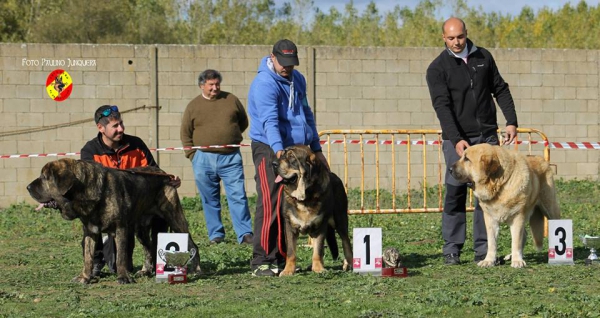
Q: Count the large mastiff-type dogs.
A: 3